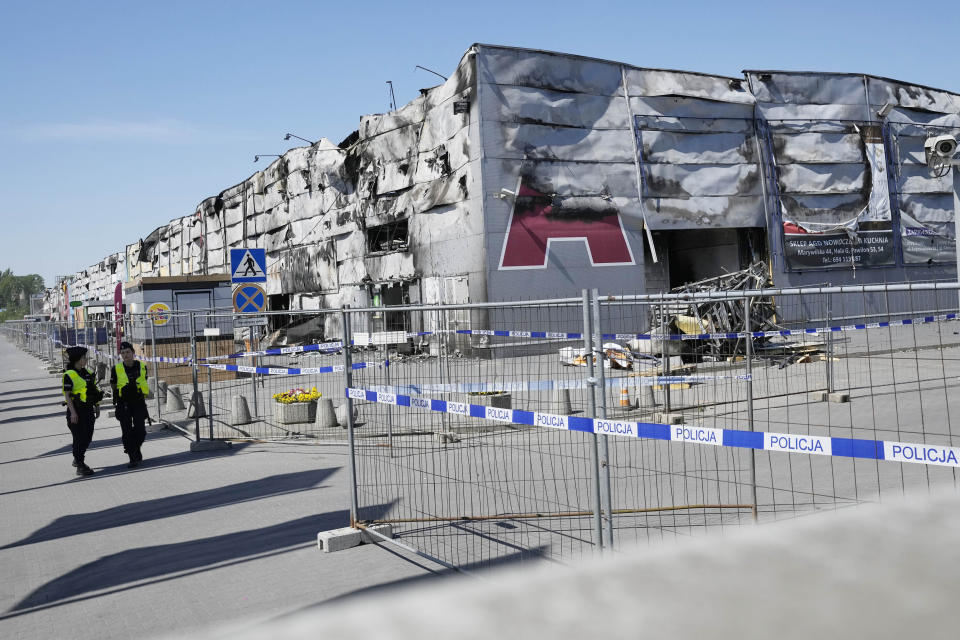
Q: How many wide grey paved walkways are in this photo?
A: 1